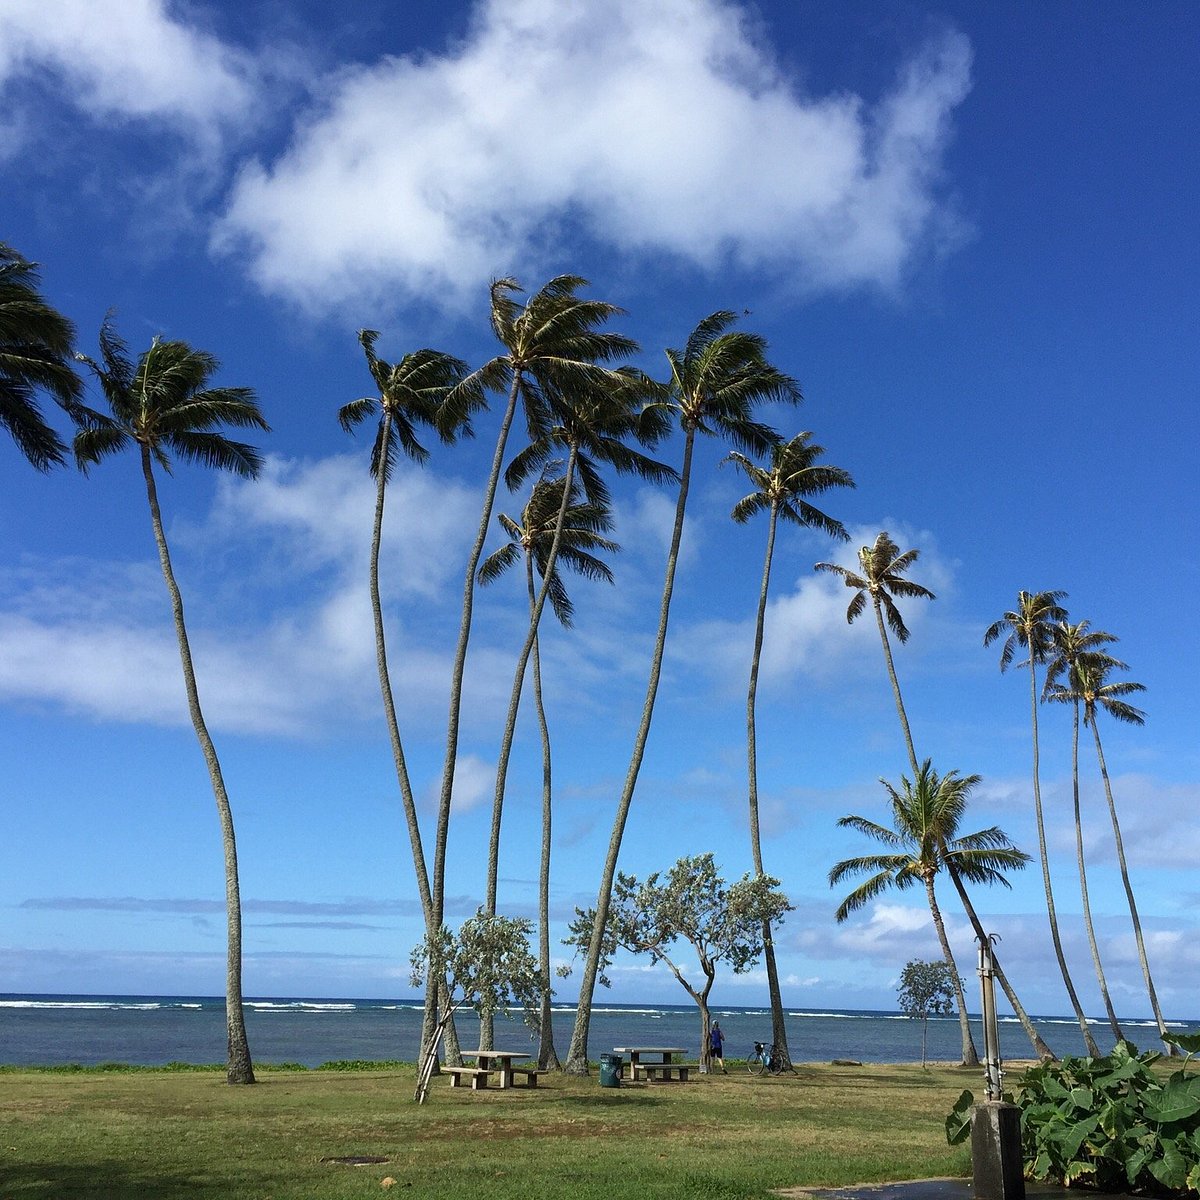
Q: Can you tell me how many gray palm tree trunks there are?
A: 12